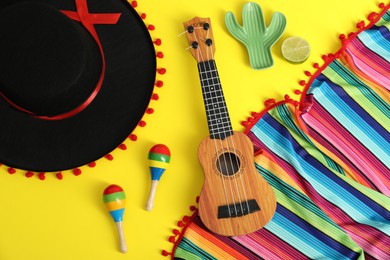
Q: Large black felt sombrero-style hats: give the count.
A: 1